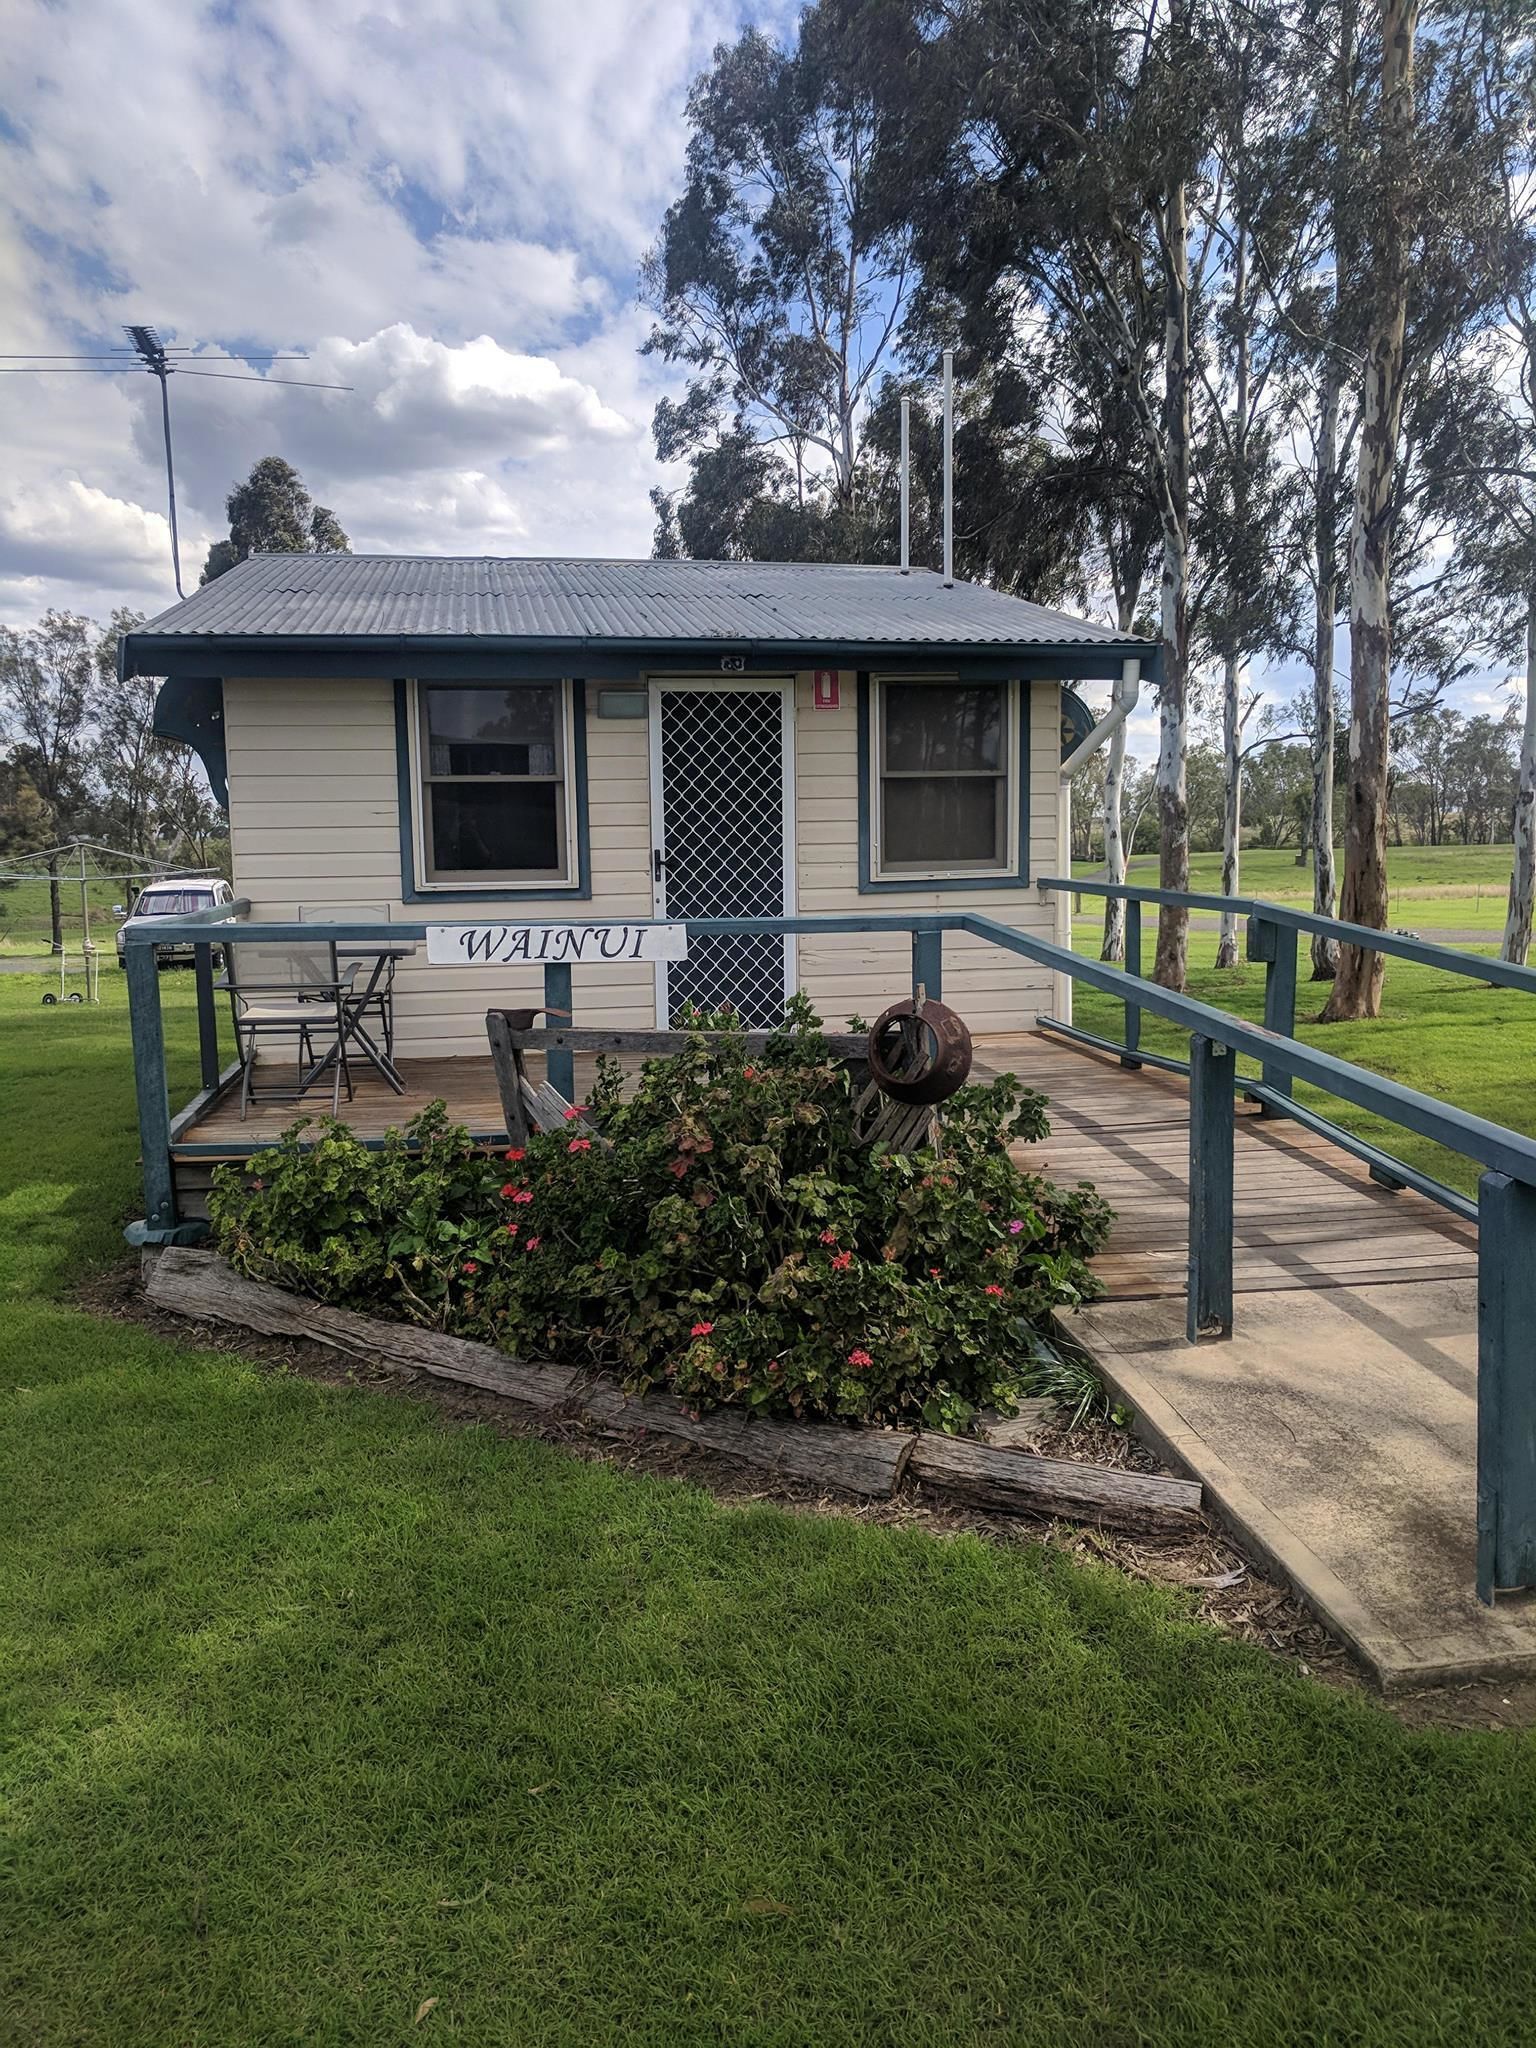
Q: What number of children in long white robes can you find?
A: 0